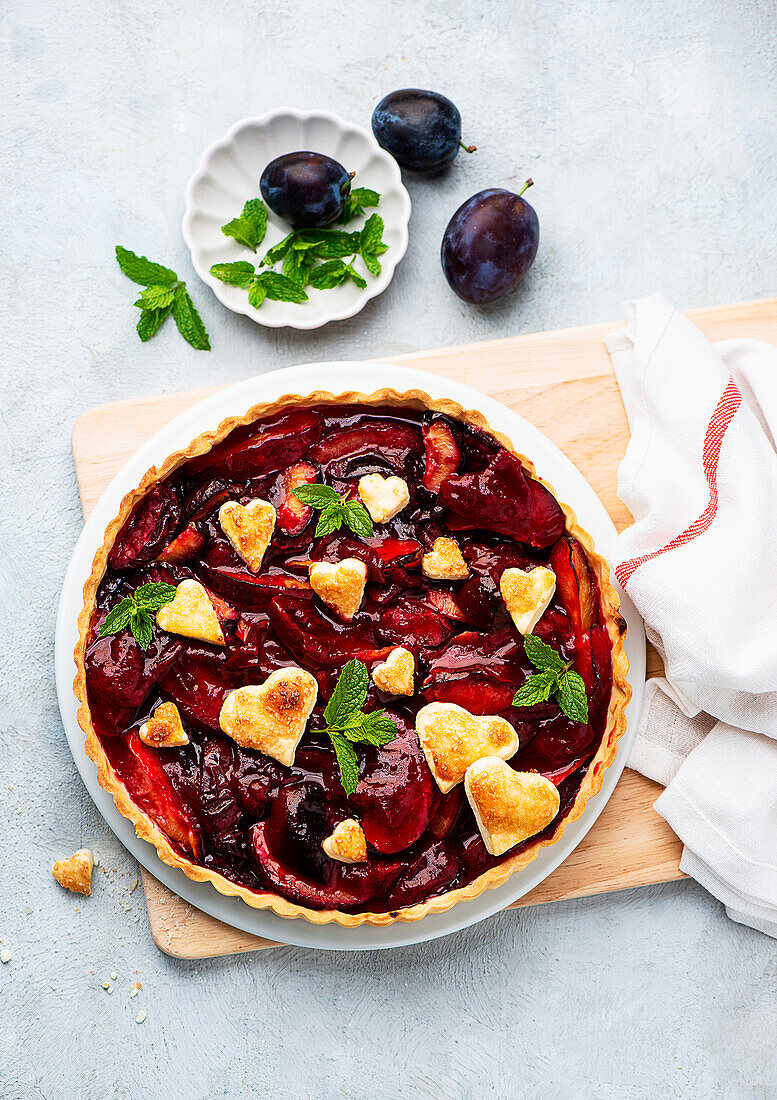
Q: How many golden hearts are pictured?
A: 13